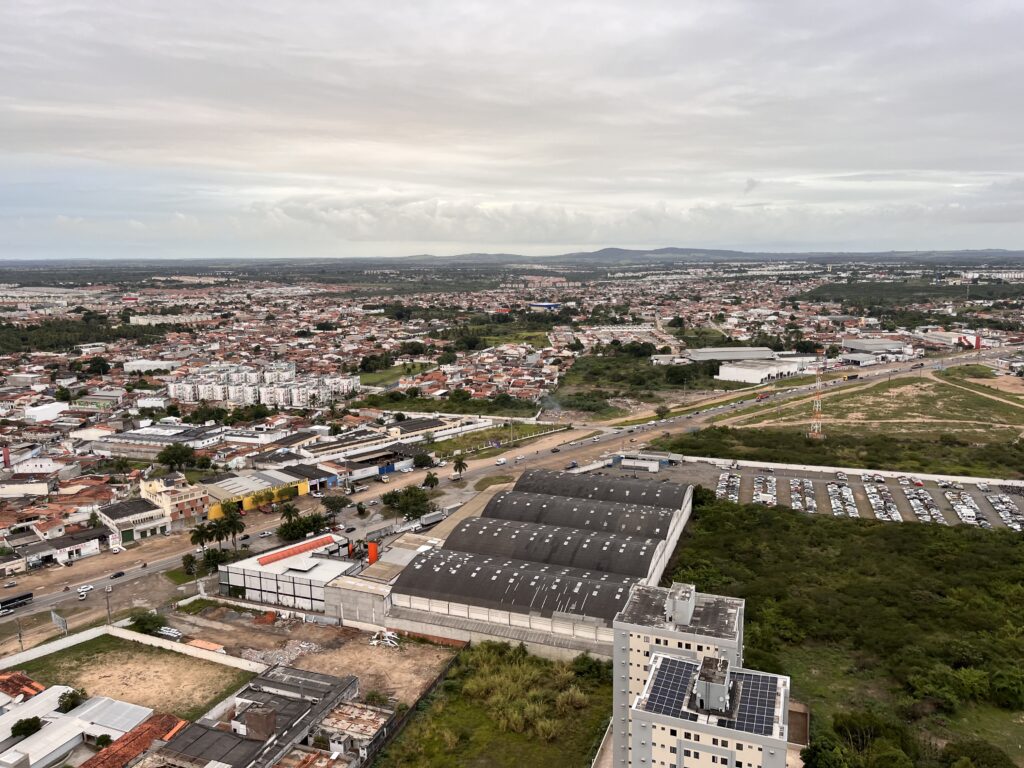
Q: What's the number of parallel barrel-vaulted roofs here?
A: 4